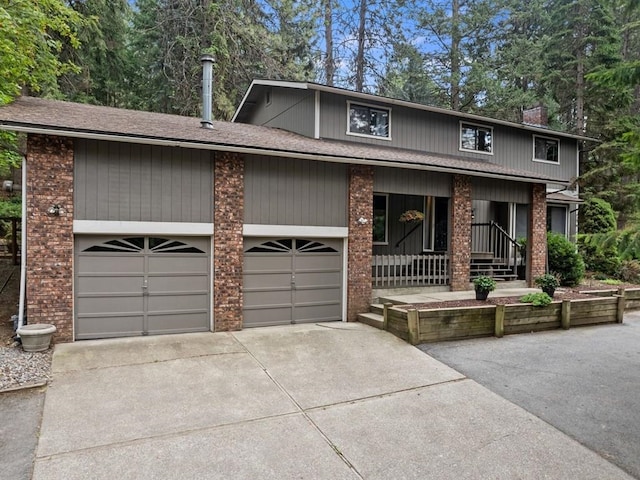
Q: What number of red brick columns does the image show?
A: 5